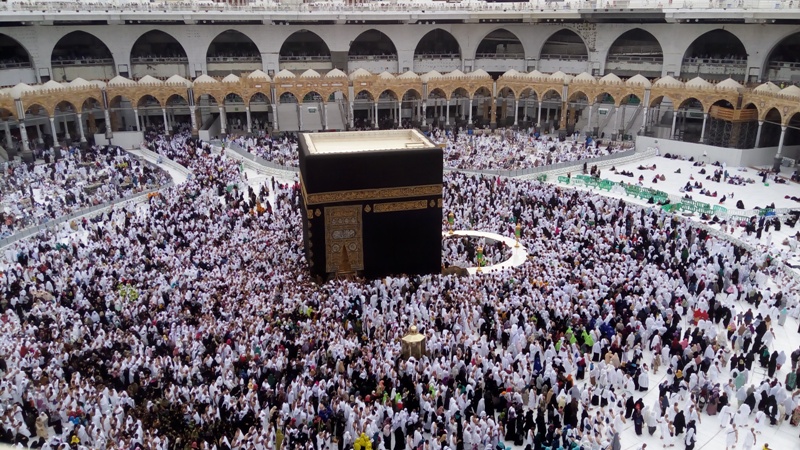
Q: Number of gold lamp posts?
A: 3